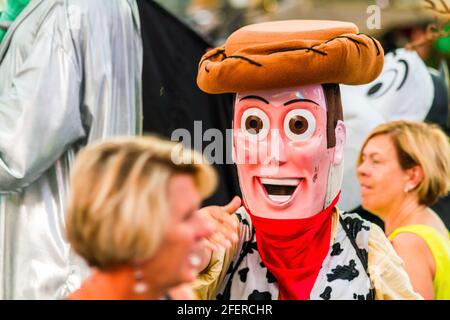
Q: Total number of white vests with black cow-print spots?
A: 1